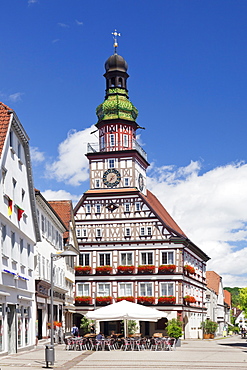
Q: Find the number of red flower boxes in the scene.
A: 12